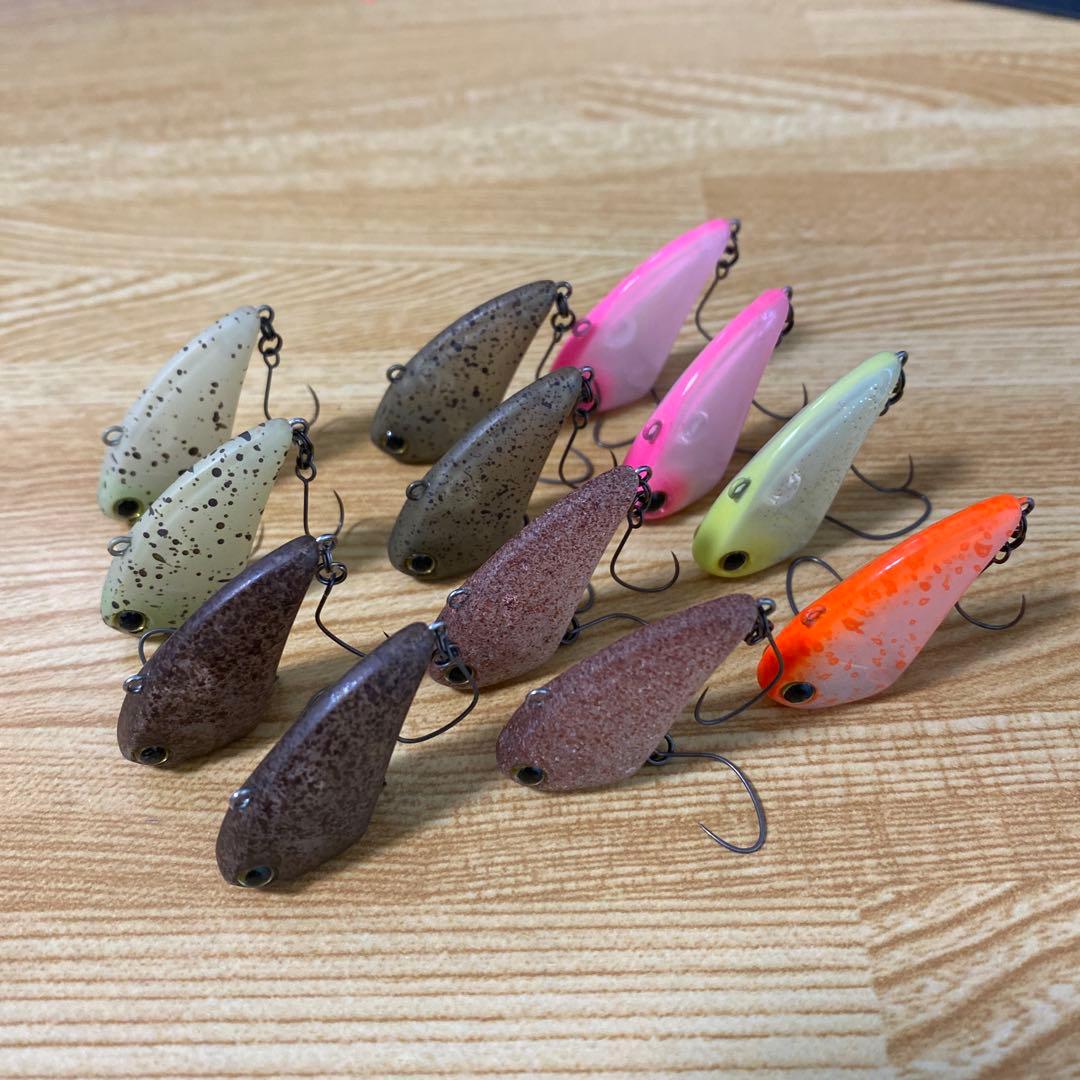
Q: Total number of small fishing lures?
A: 12